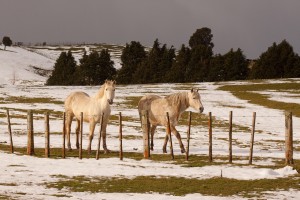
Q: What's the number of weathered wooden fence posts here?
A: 14